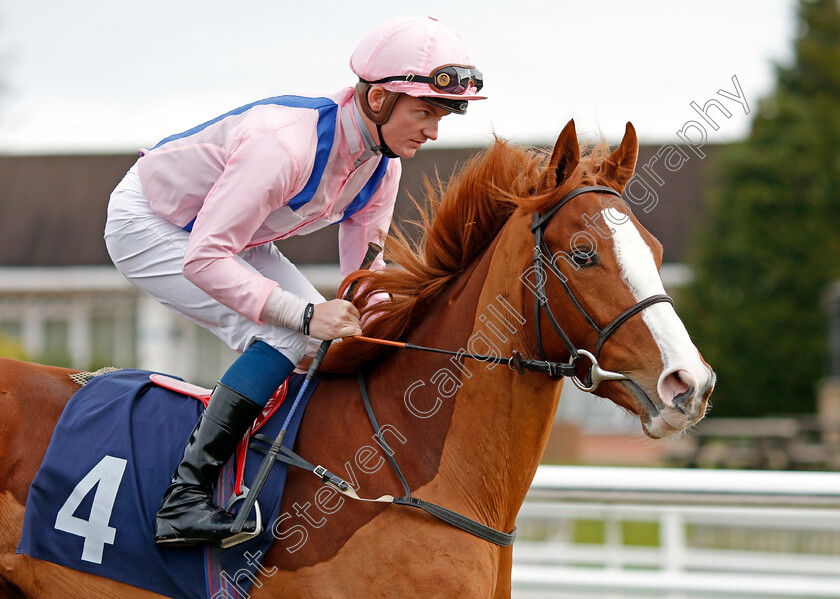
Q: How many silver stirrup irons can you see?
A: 1